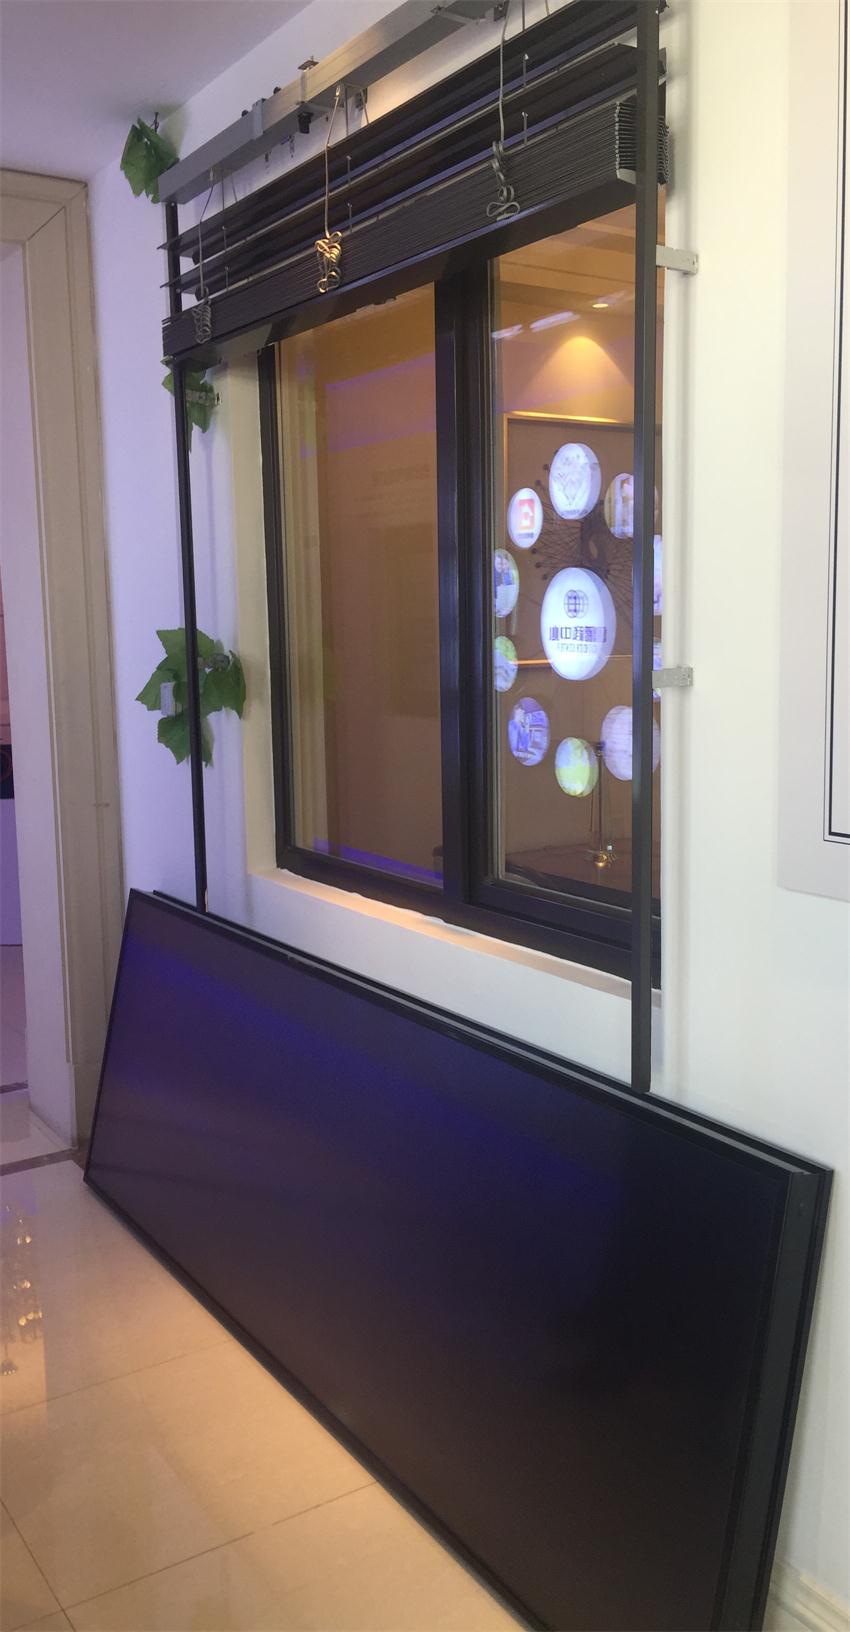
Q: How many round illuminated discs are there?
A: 11